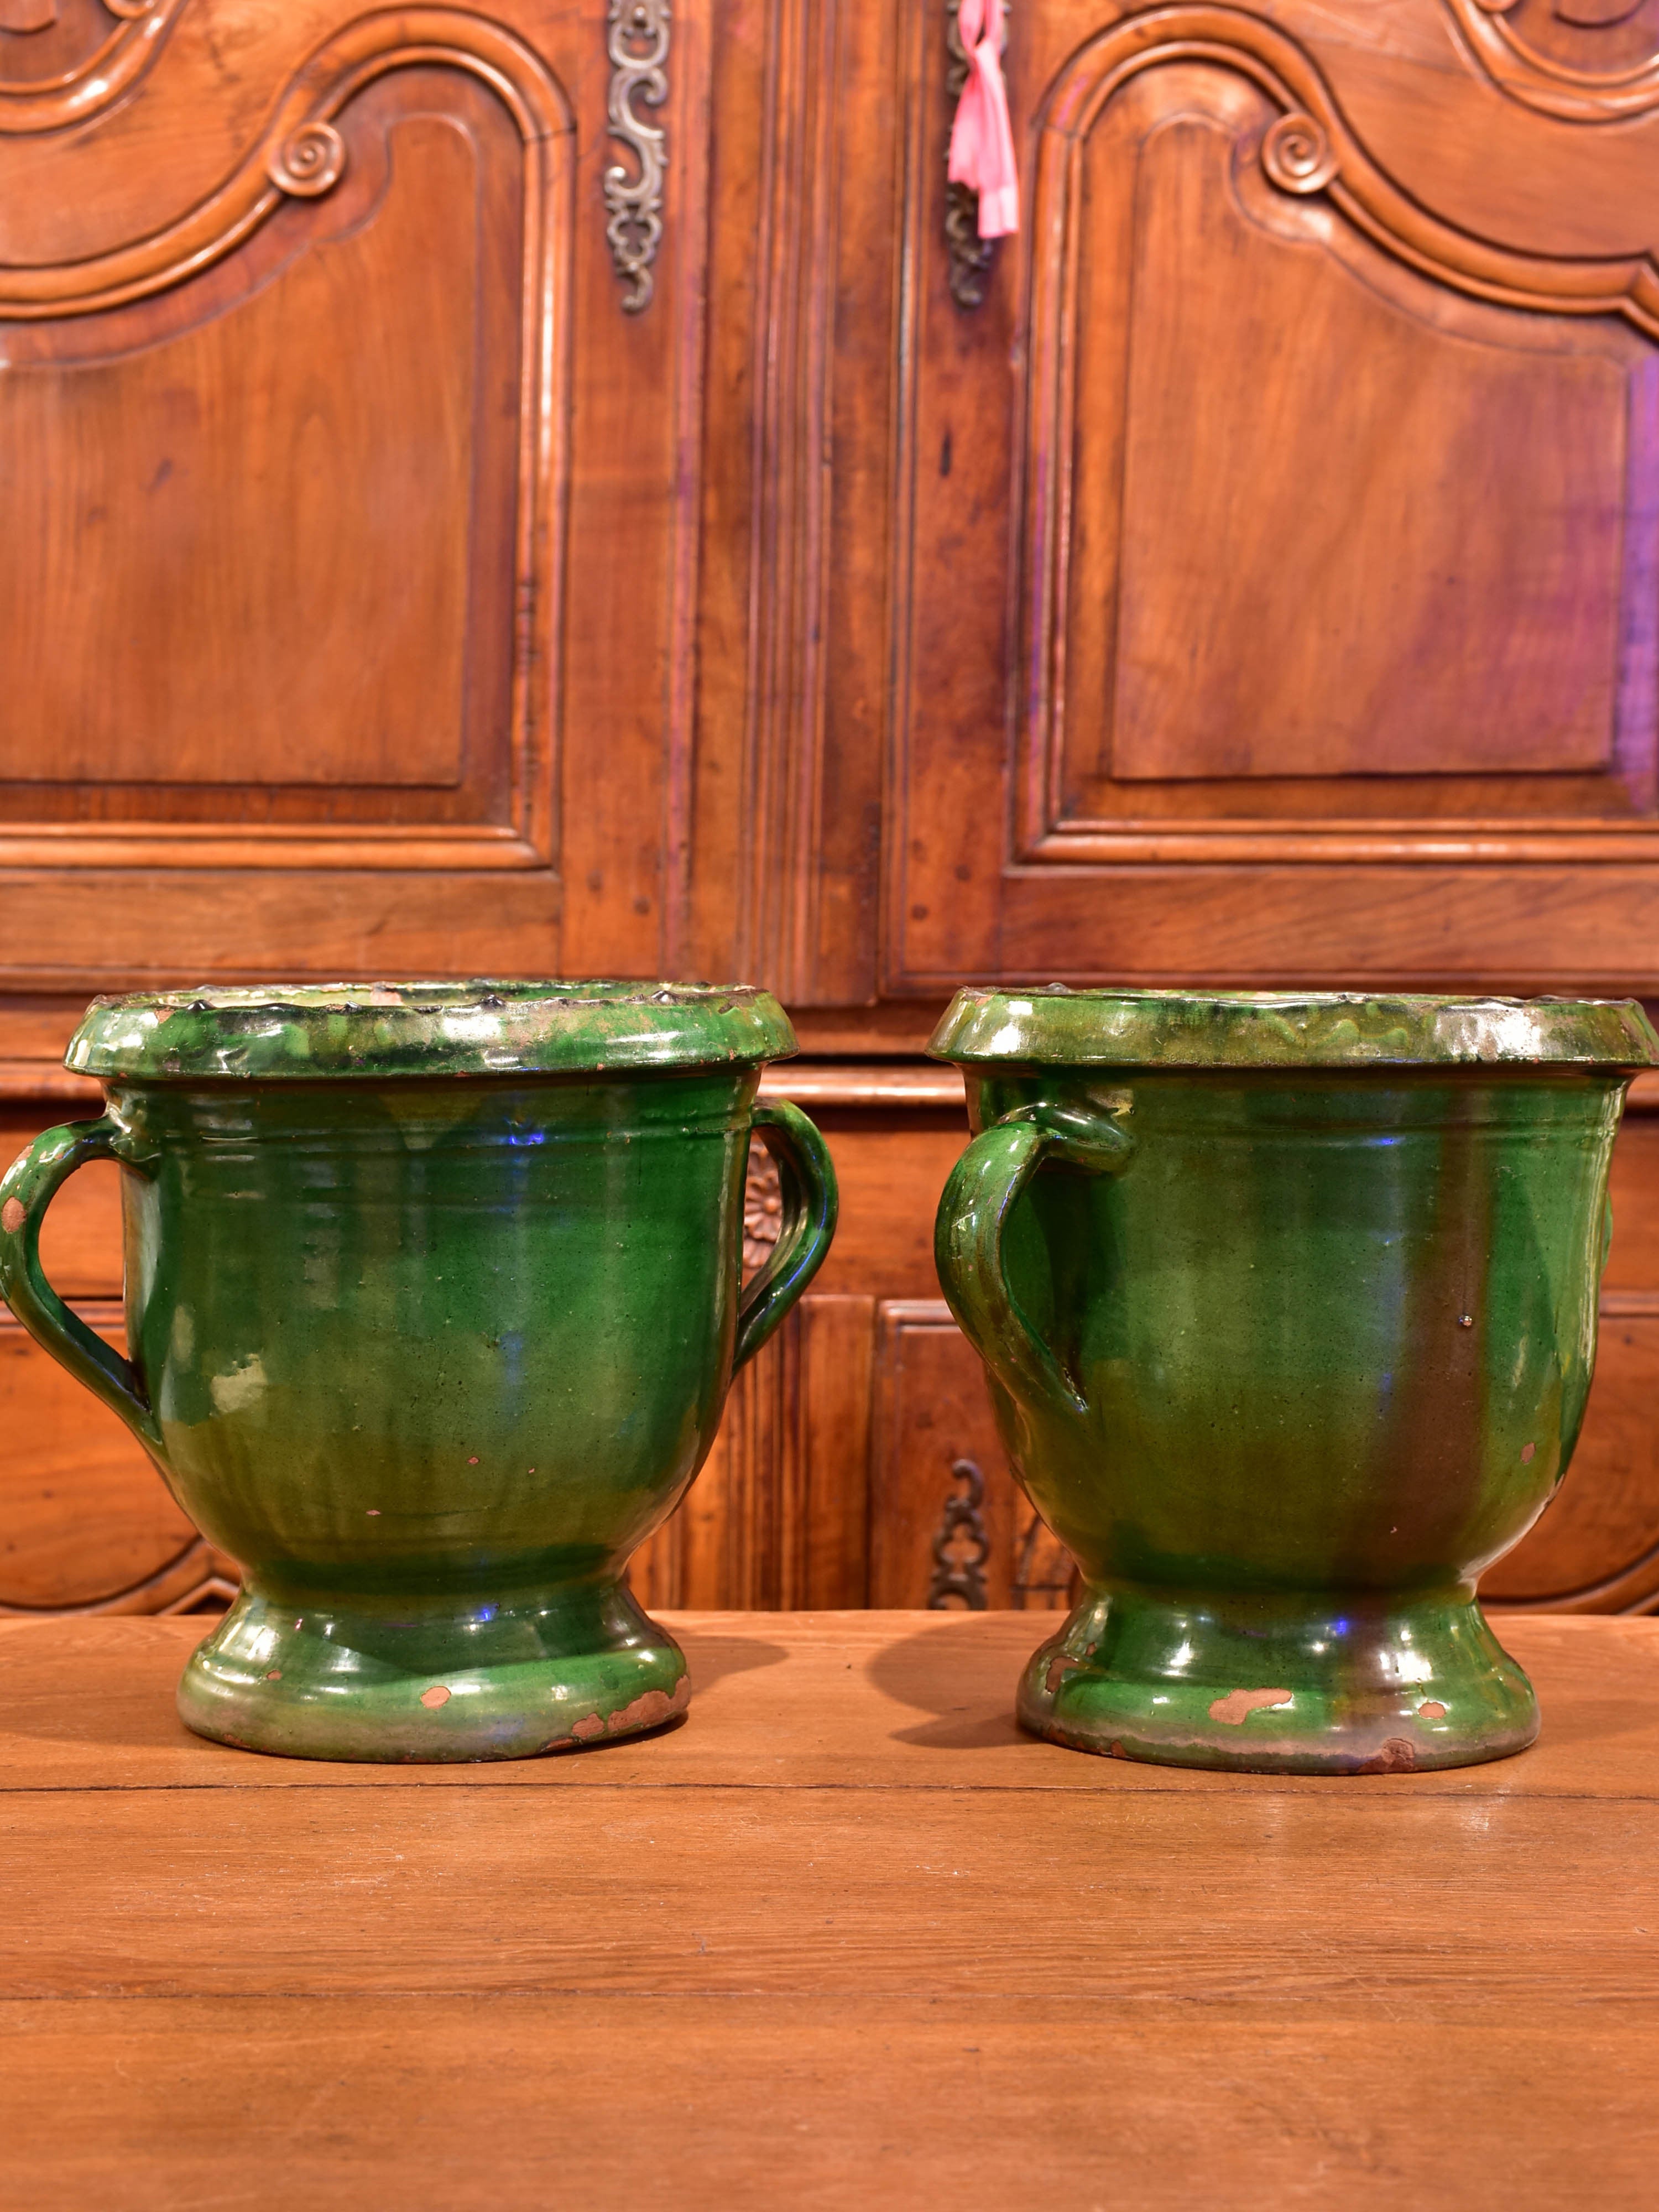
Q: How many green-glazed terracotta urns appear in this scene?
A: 2